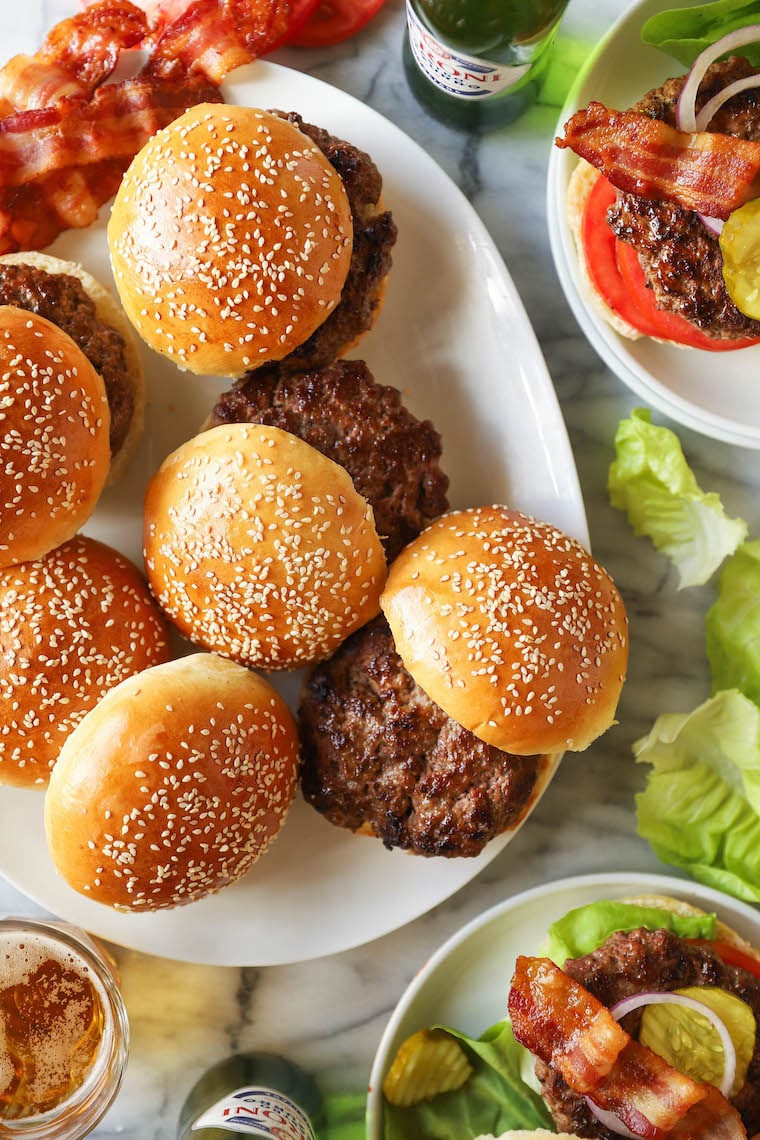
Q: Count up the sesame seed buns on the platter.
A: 6